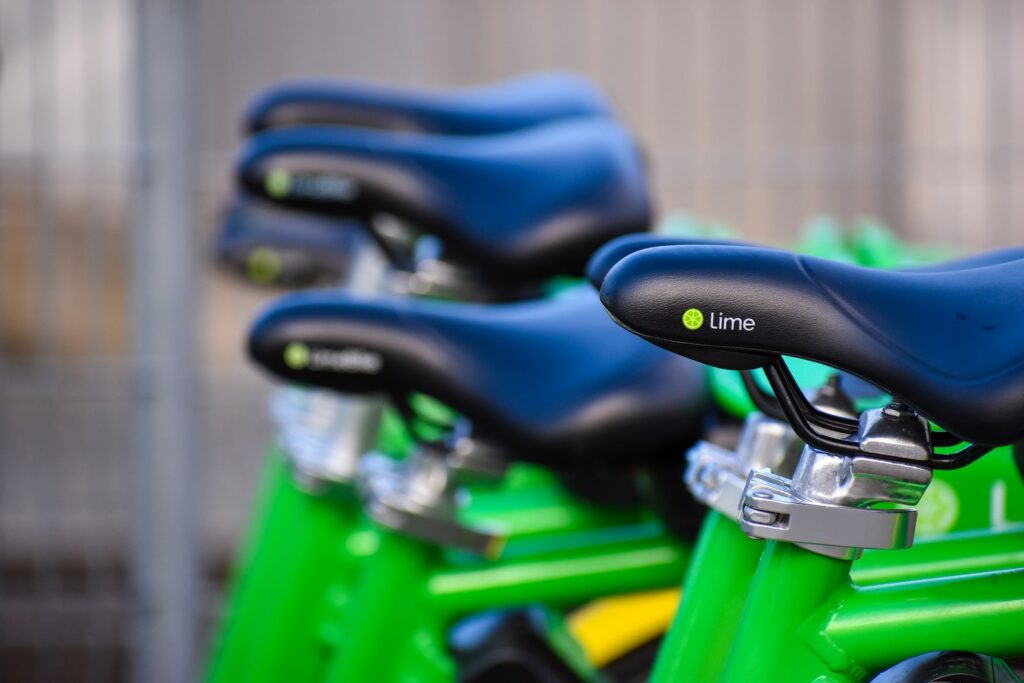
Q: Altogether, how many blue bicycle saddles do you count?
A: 6